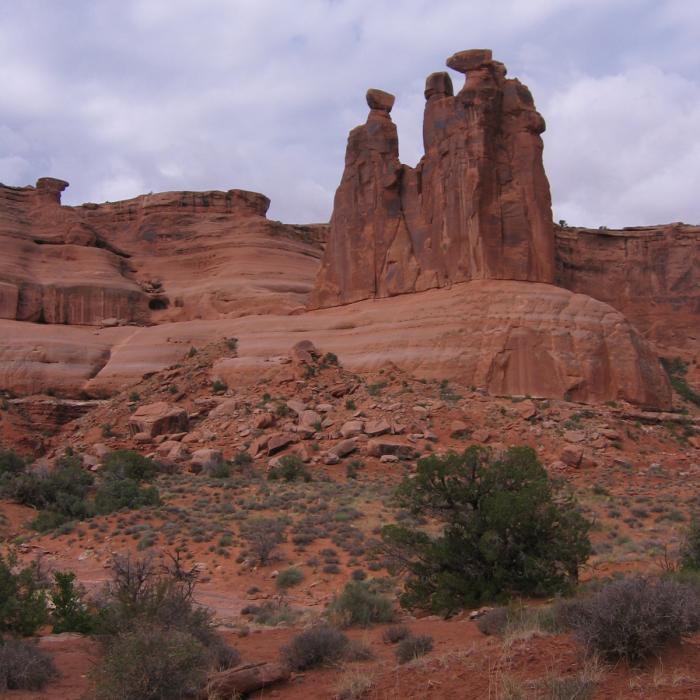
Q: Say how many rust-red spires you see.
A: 3